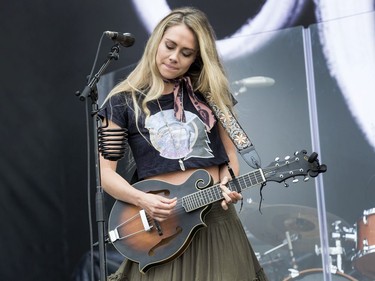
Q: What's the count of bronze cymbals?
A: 1